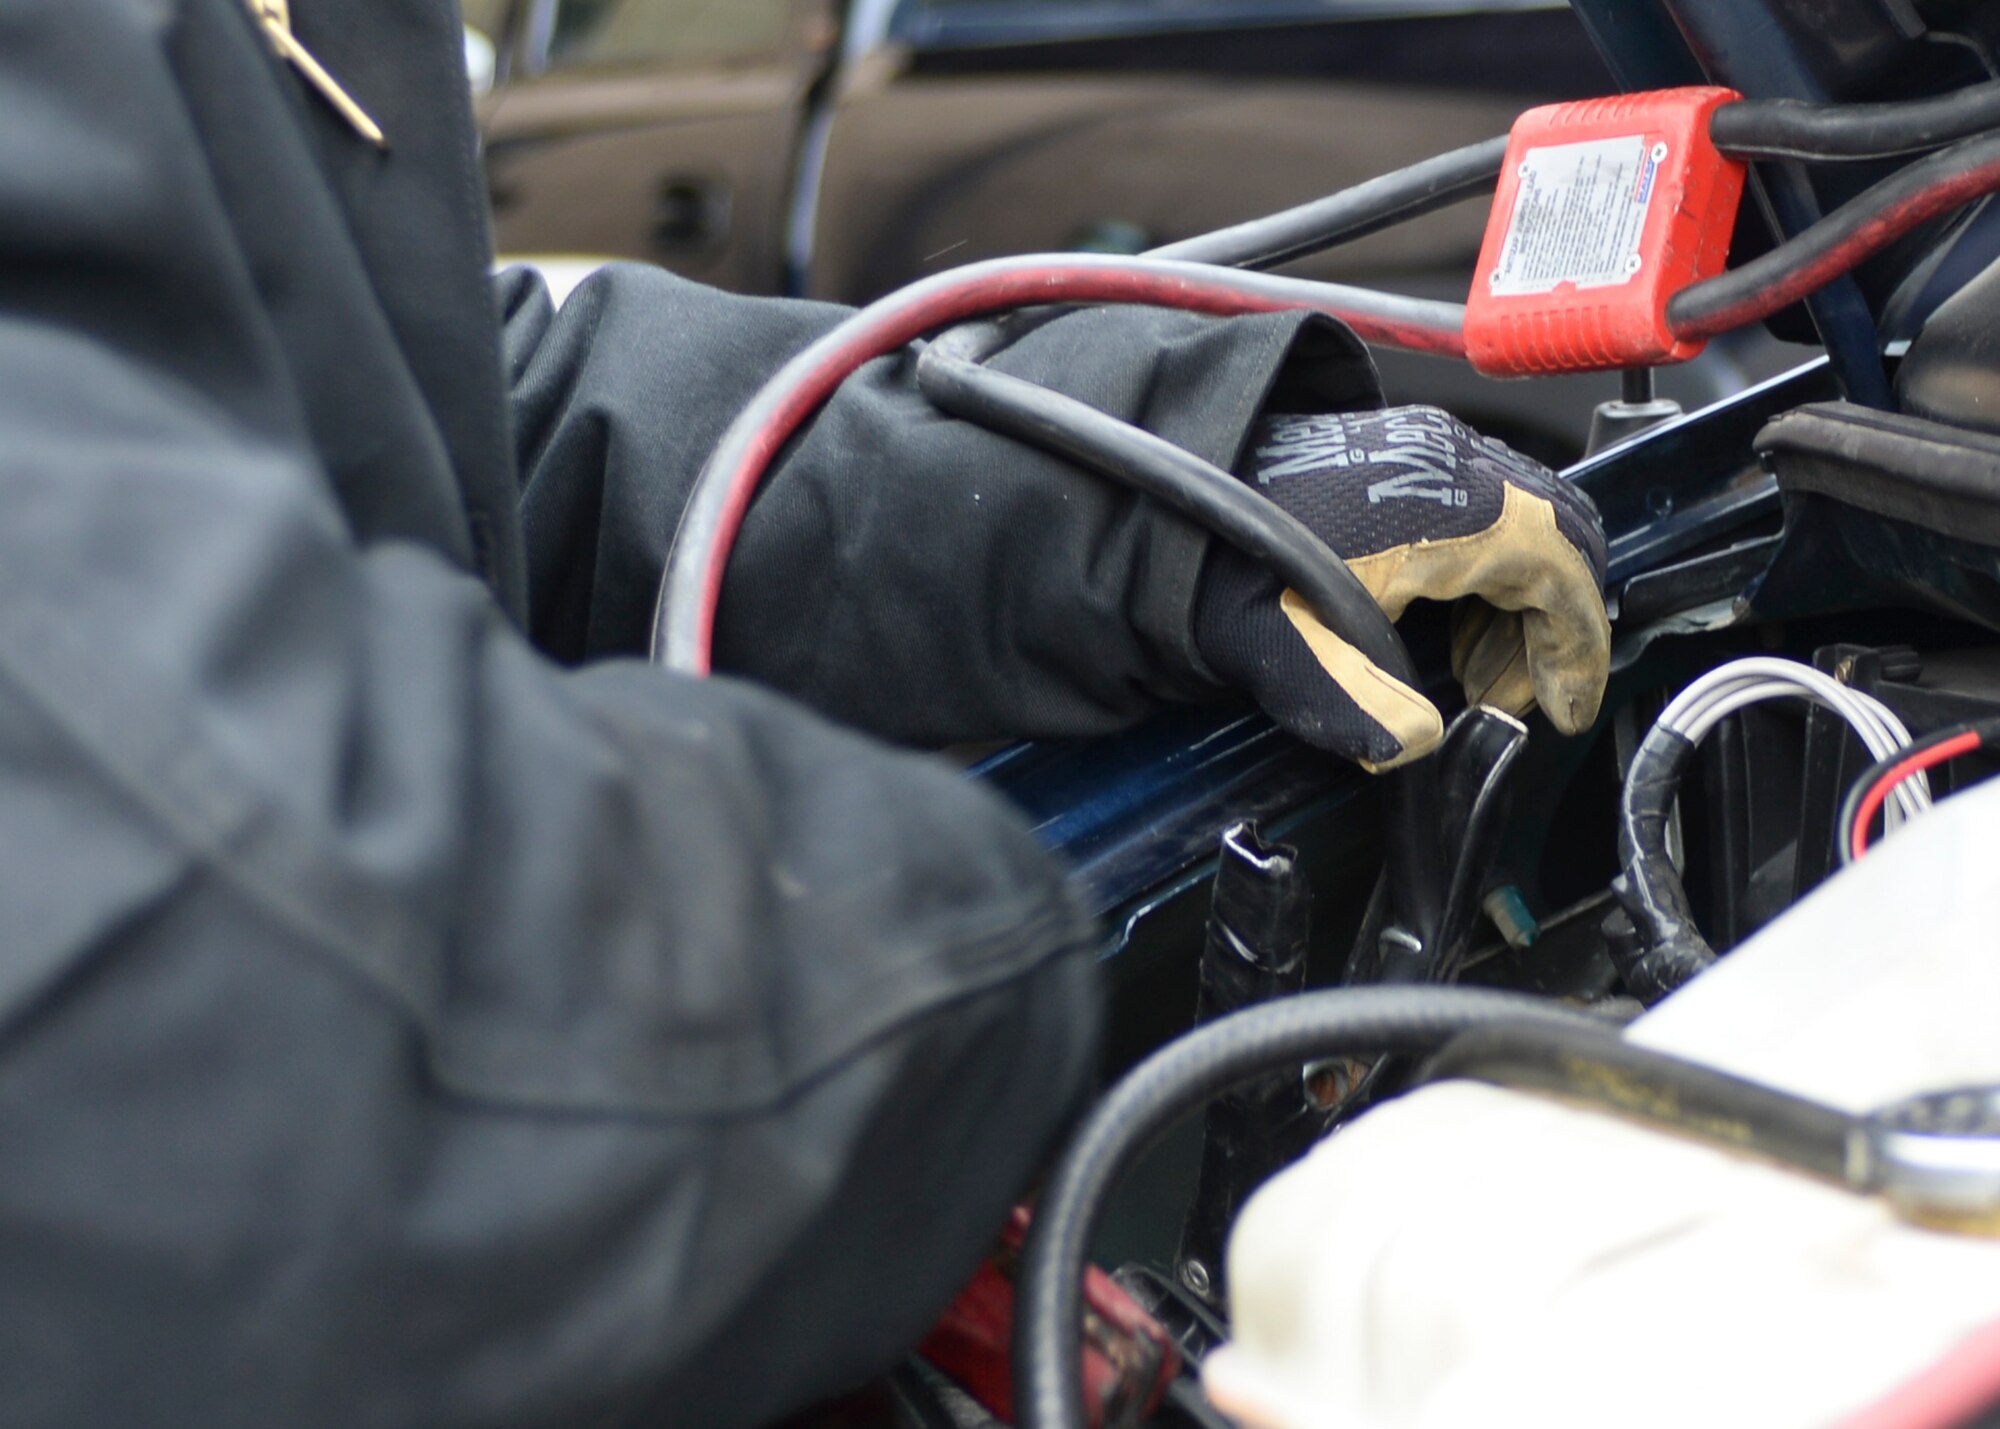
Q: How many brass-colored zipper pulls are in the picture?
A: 1